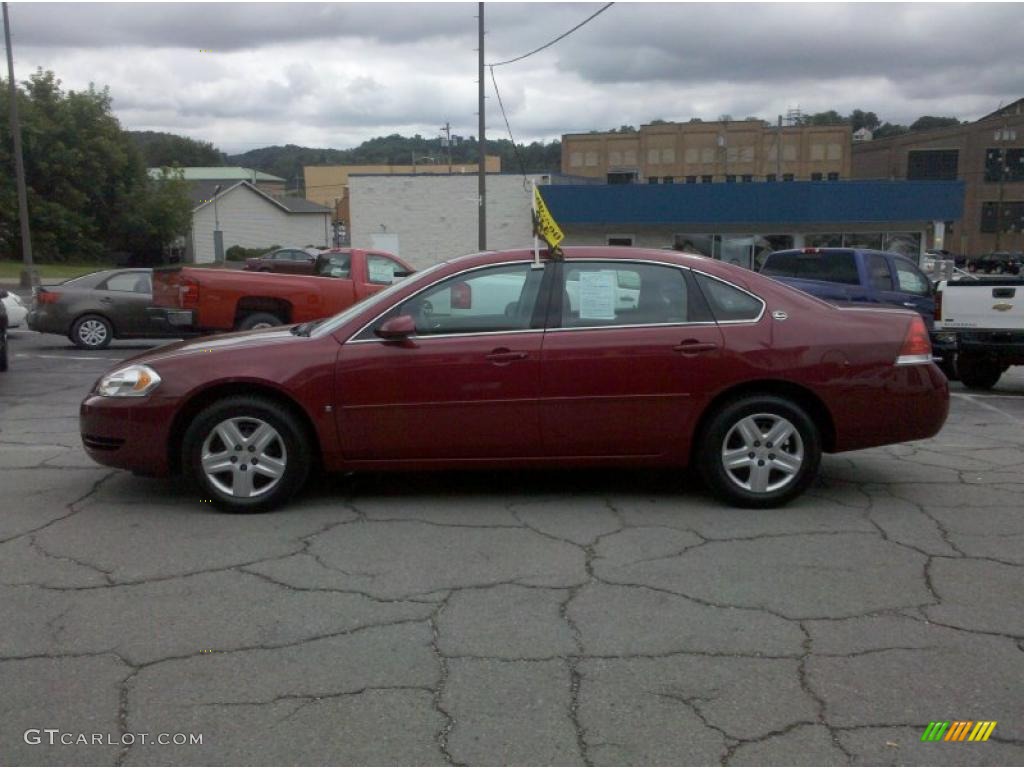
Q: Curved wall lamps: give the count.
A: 1